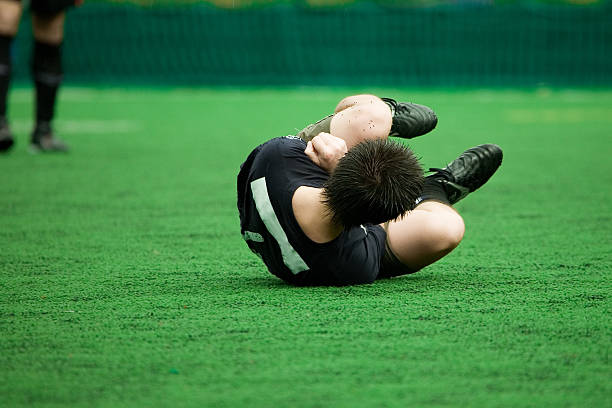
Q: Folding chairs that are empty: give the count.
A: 0